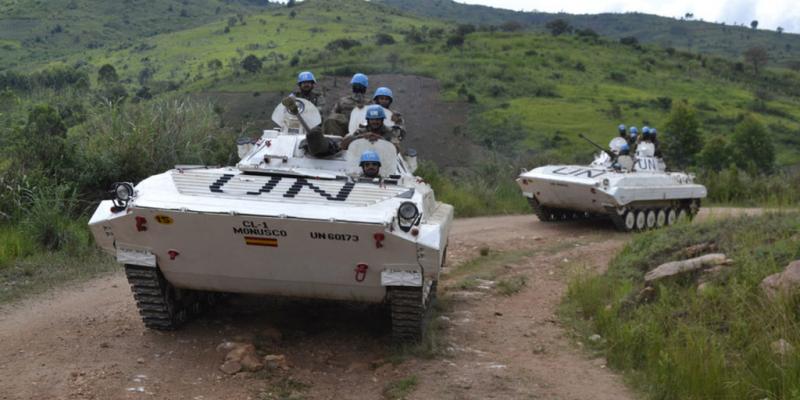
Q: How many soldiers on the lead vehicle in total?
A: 5